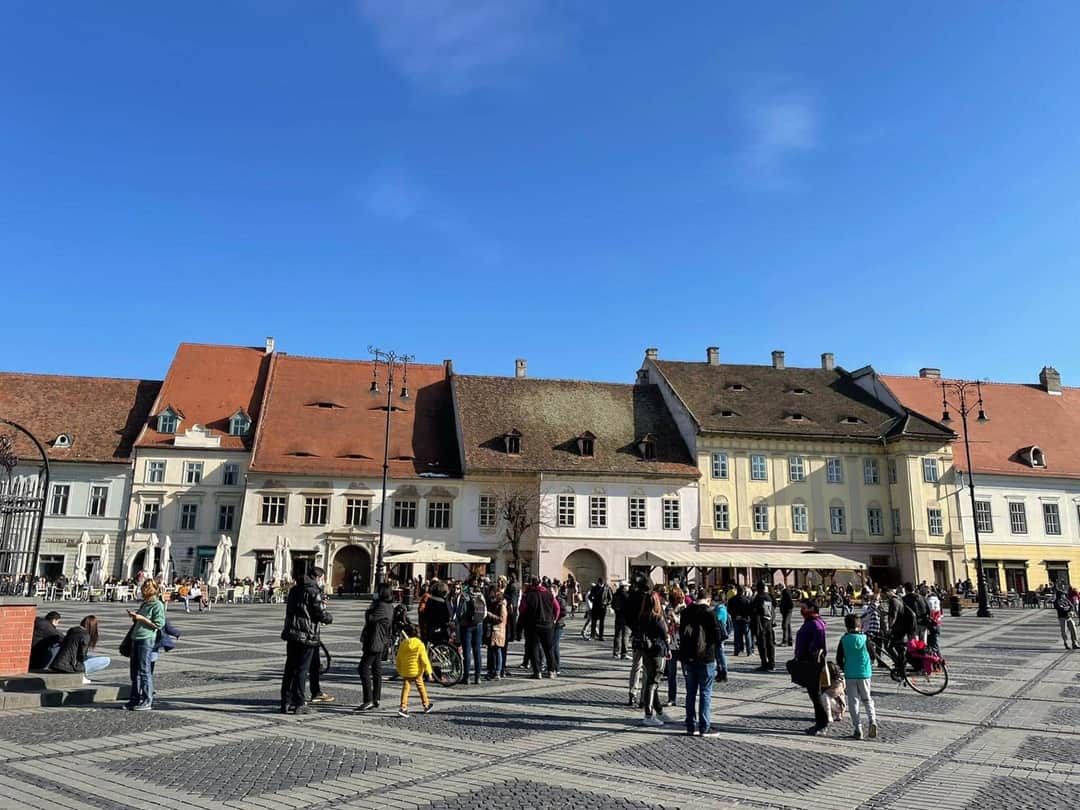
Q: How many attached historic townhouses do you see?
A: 6